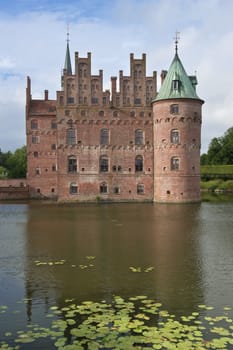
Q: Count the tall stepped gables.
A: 2